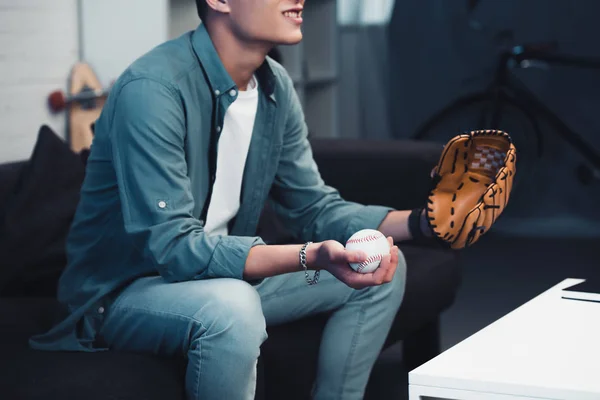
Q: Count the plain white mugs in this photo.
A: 0